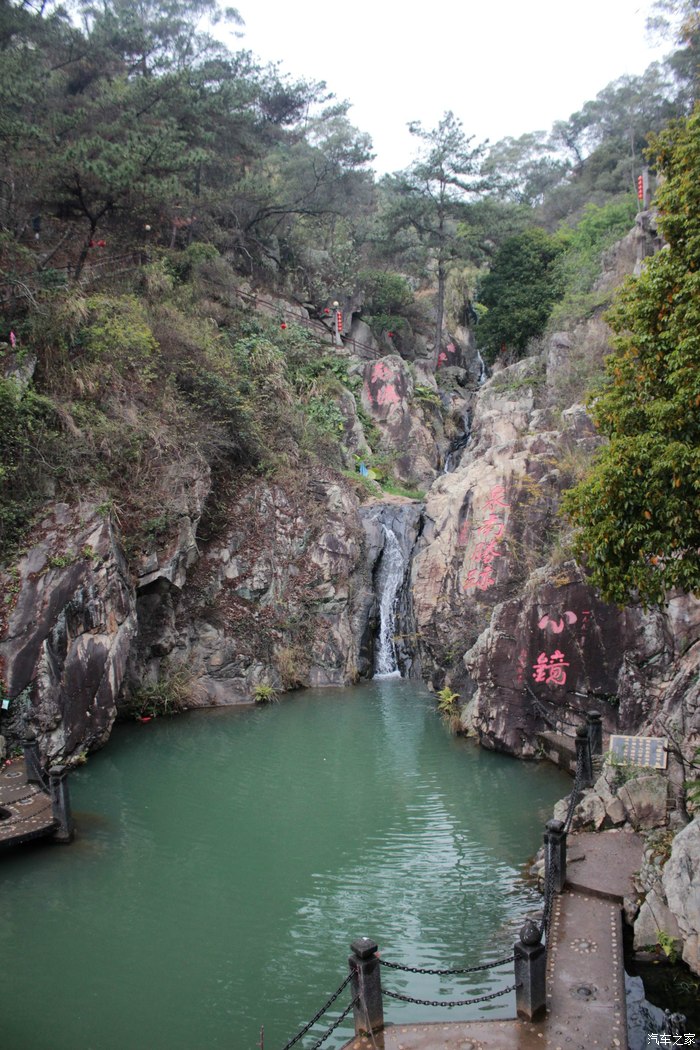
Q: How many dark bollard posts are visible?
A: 7